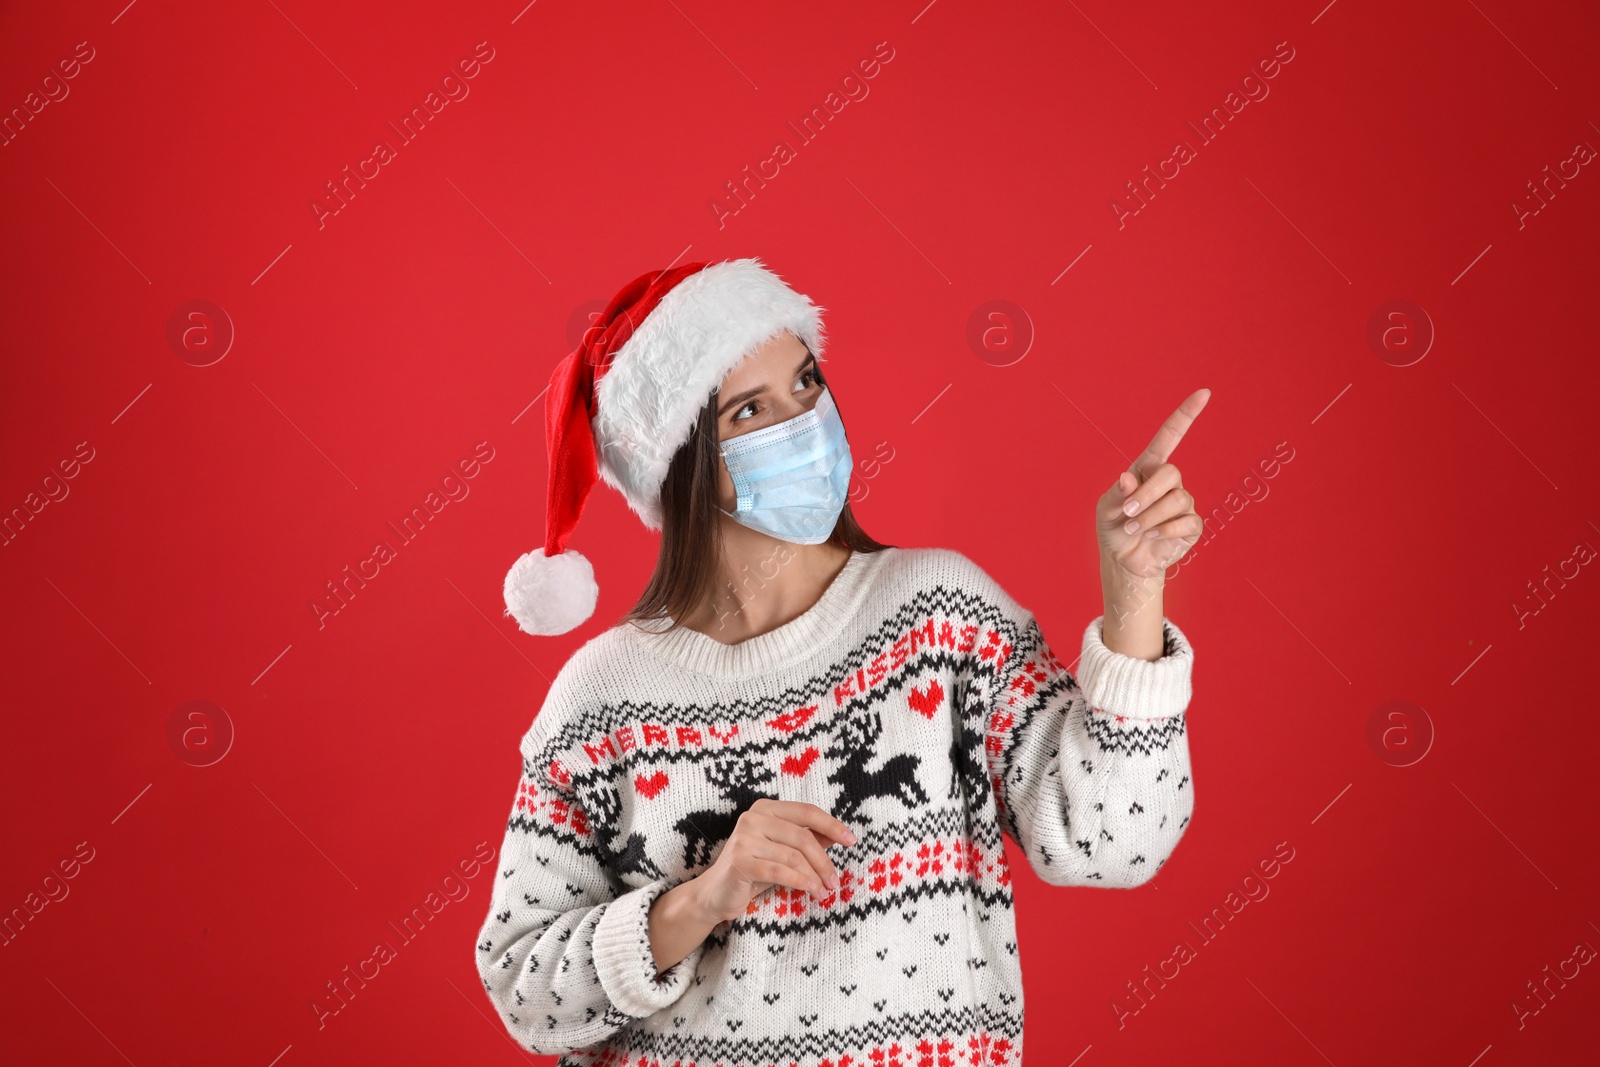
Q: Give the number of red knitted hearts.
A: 3